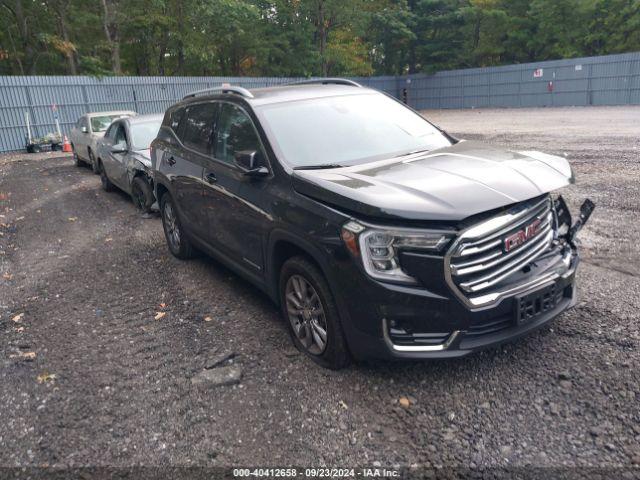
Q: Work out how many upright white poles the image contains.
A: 2